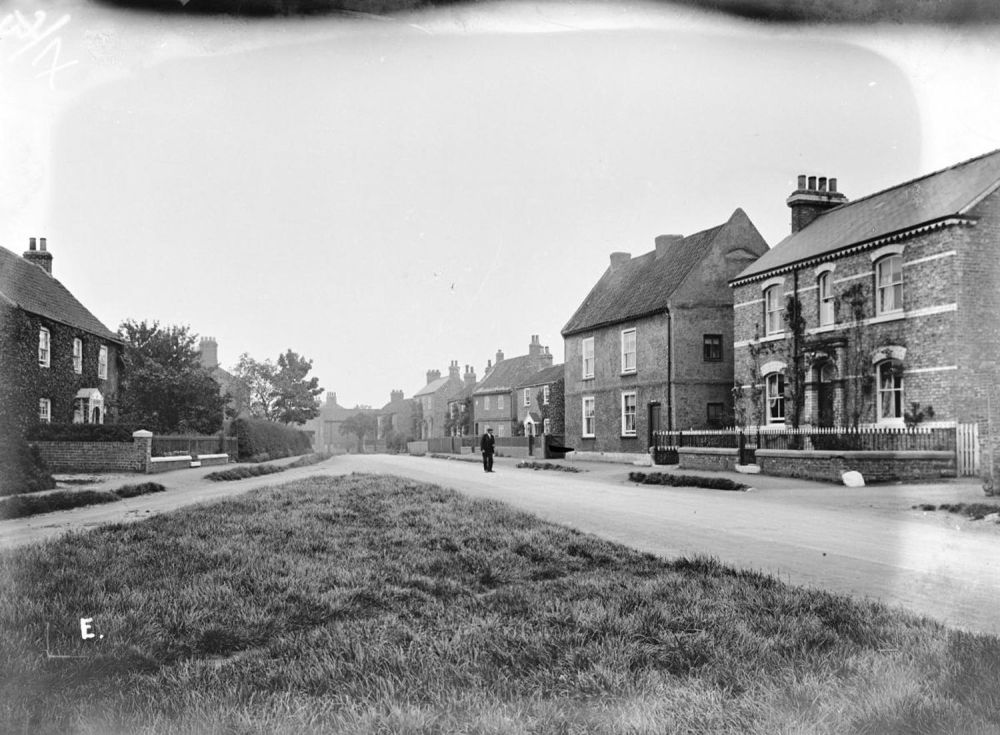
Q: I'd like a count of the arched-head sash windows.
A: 5